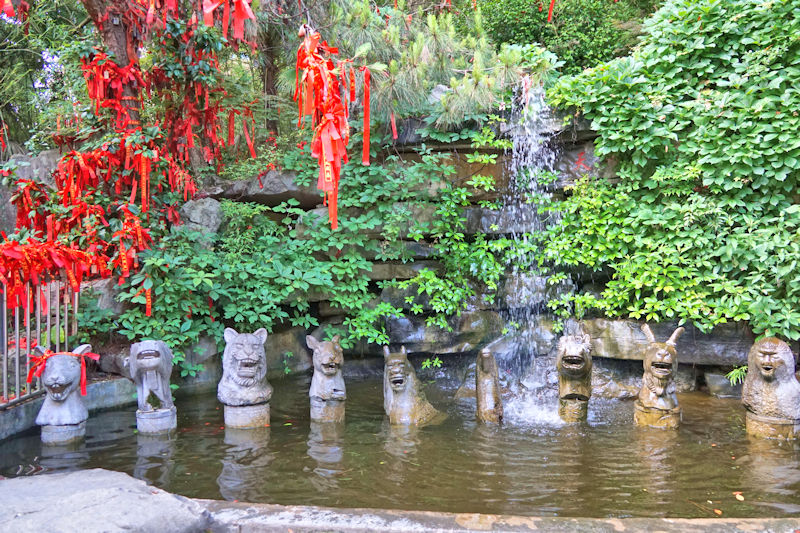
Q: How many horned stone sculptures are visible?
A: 2